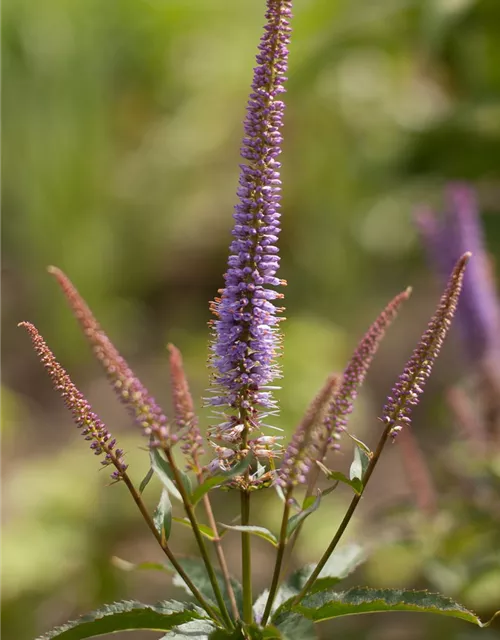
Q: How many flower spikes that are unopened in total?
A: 6